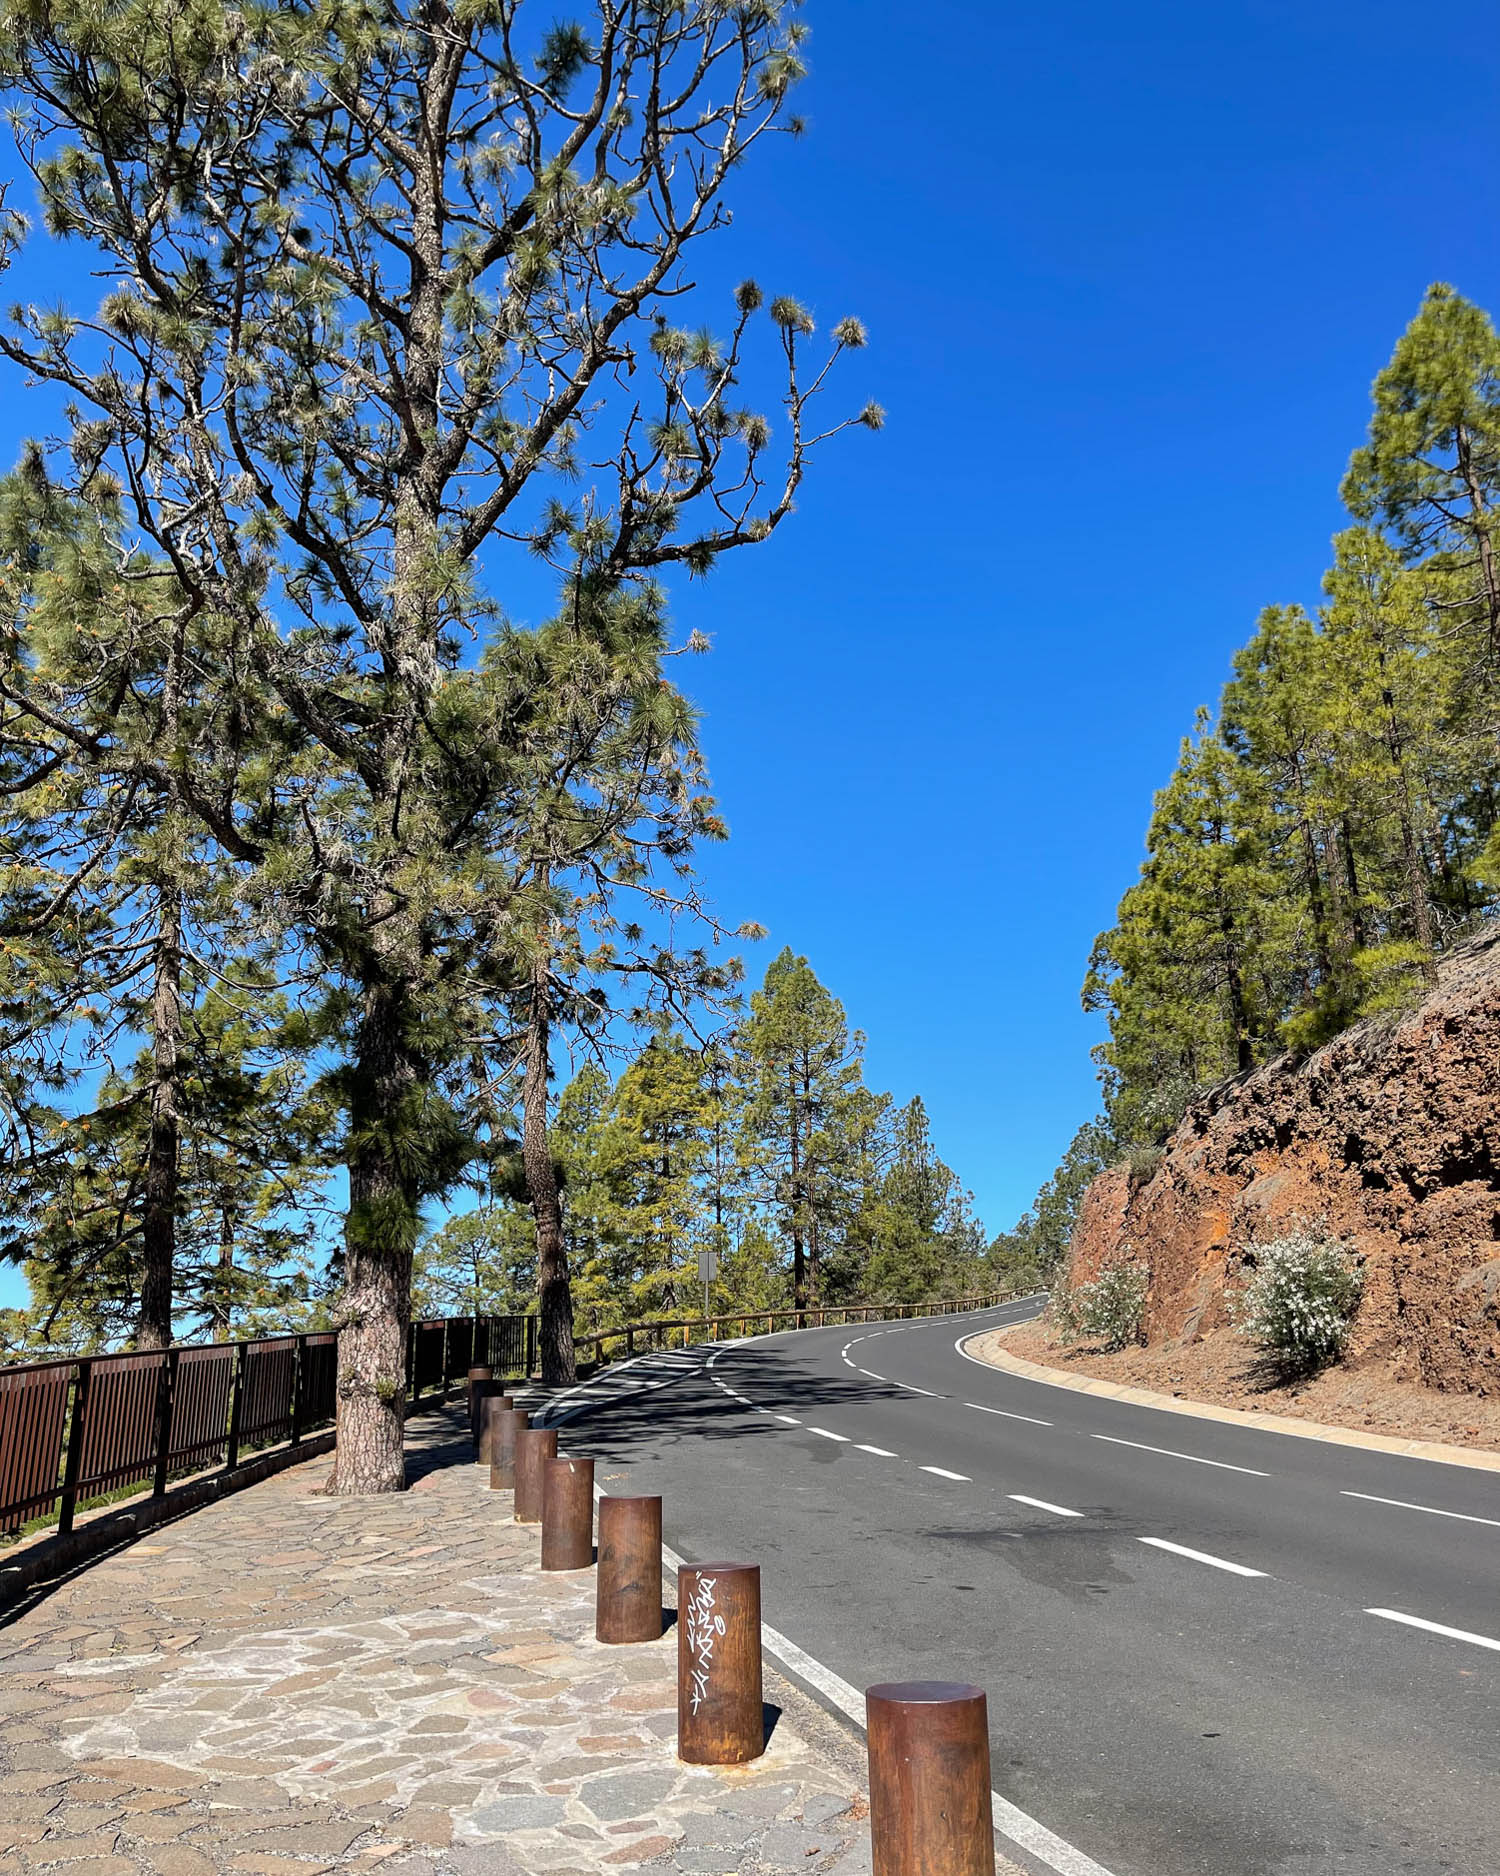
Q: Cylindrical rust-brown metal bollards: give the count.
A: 9